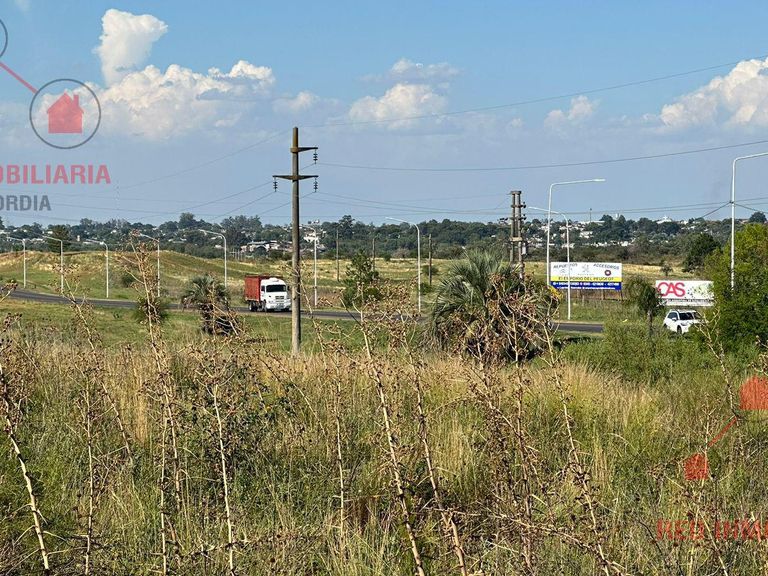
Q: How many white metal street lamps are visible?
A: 10